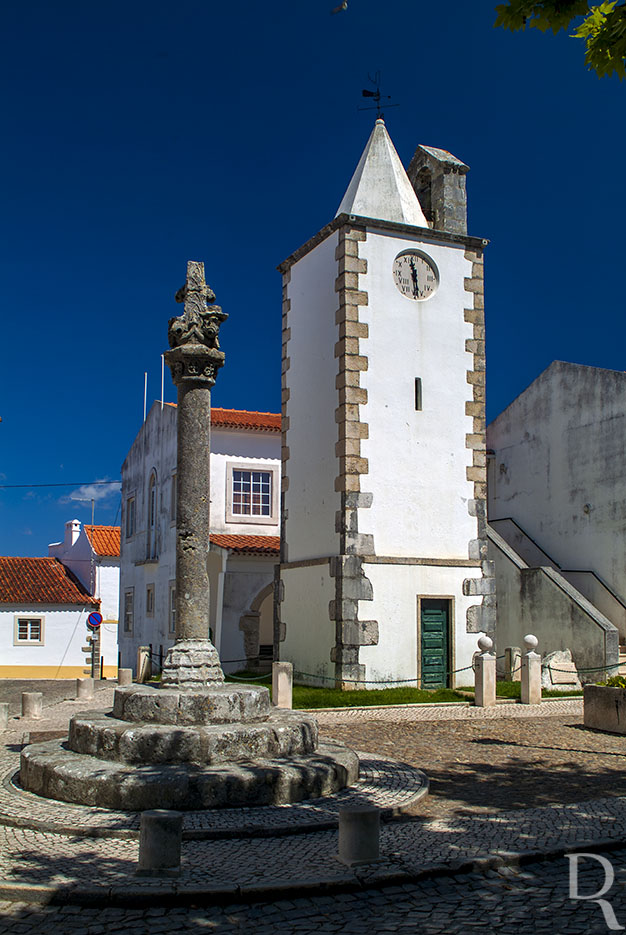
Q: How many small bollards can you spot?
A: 6